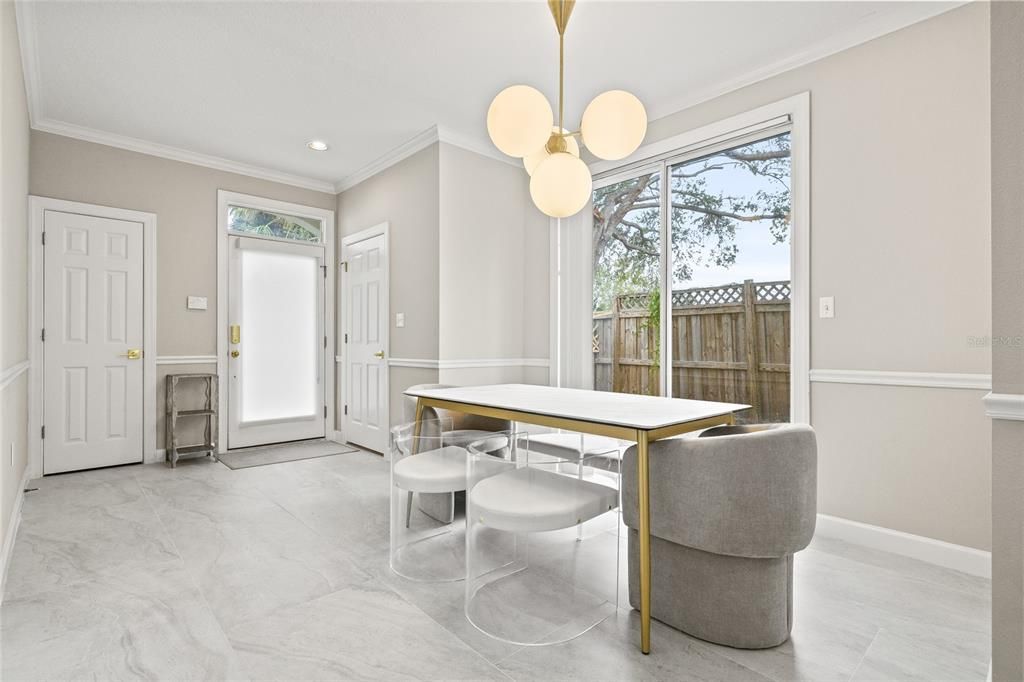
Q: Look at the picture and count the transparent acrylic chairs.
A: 2